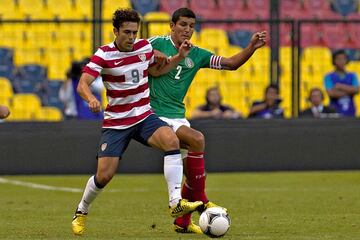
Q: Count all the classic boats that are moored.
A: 0